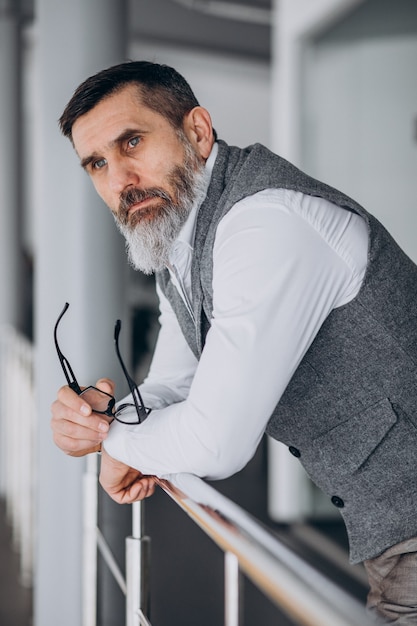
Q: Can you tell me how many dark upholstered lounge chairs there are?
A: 0